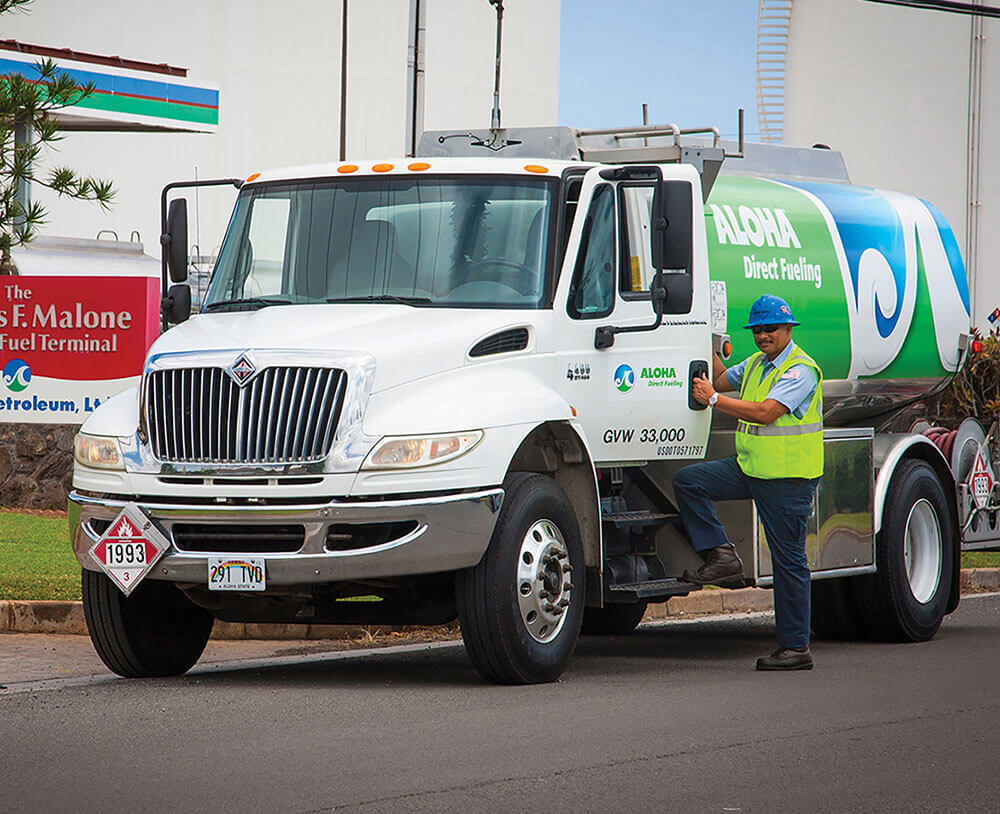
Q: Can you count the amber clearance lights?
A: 5